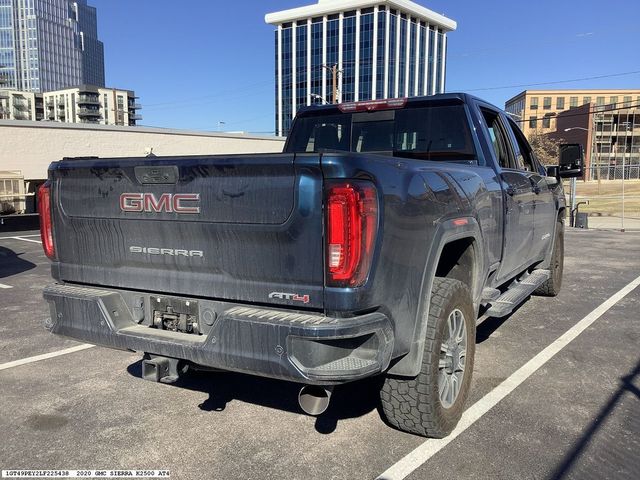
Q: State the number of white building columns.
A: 14